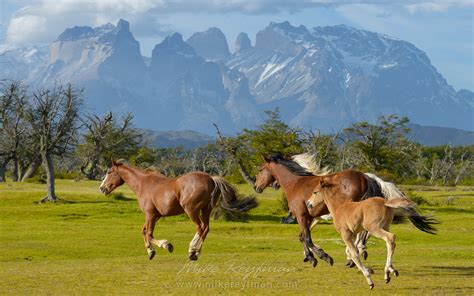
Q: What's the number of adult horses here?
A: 3